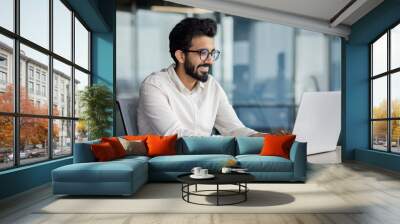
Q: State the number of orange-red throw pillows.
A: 5